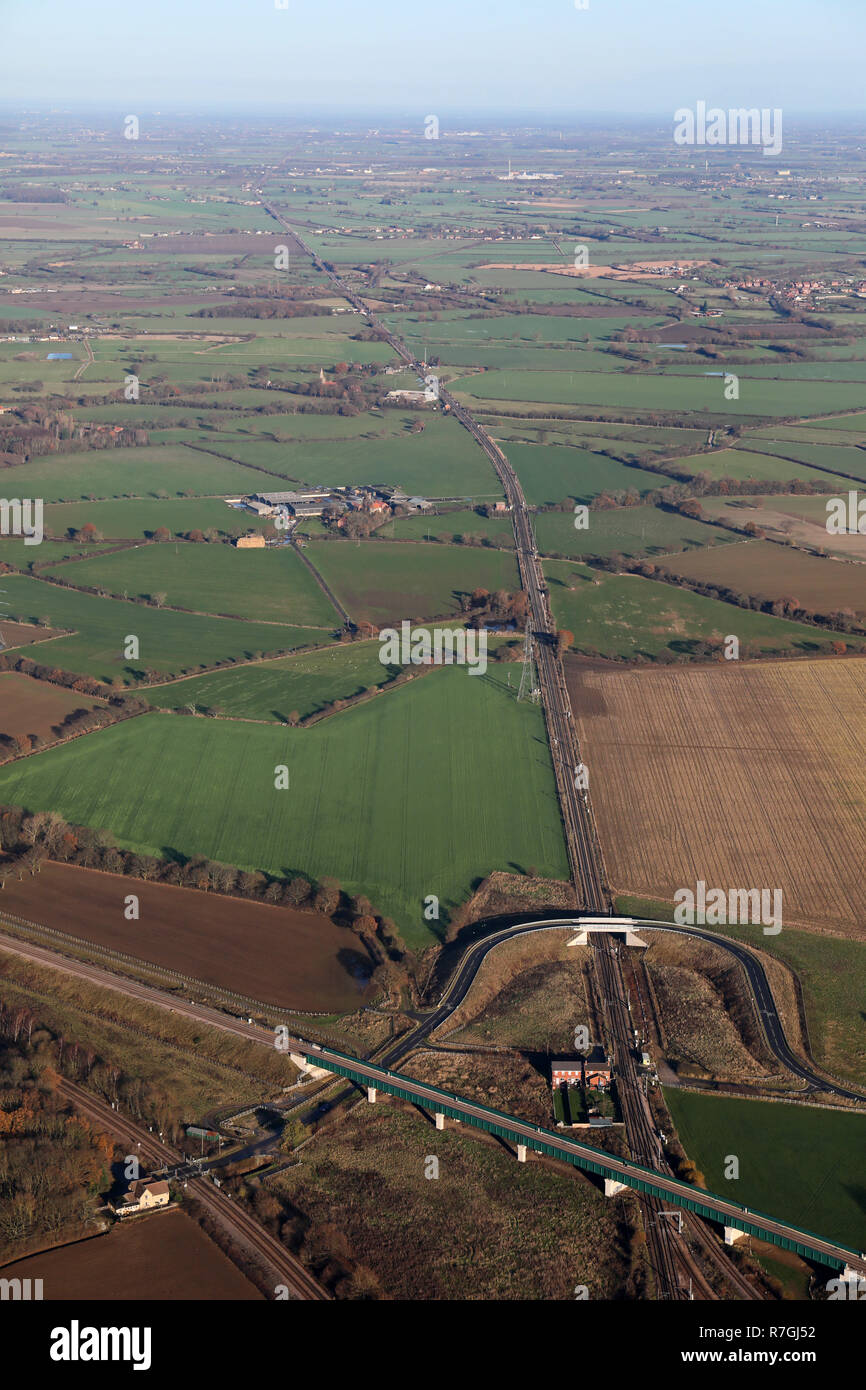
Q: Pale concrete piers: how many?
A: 5